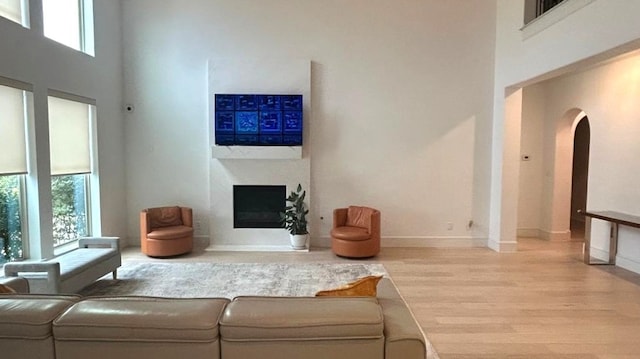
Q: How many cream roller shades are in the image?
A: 2